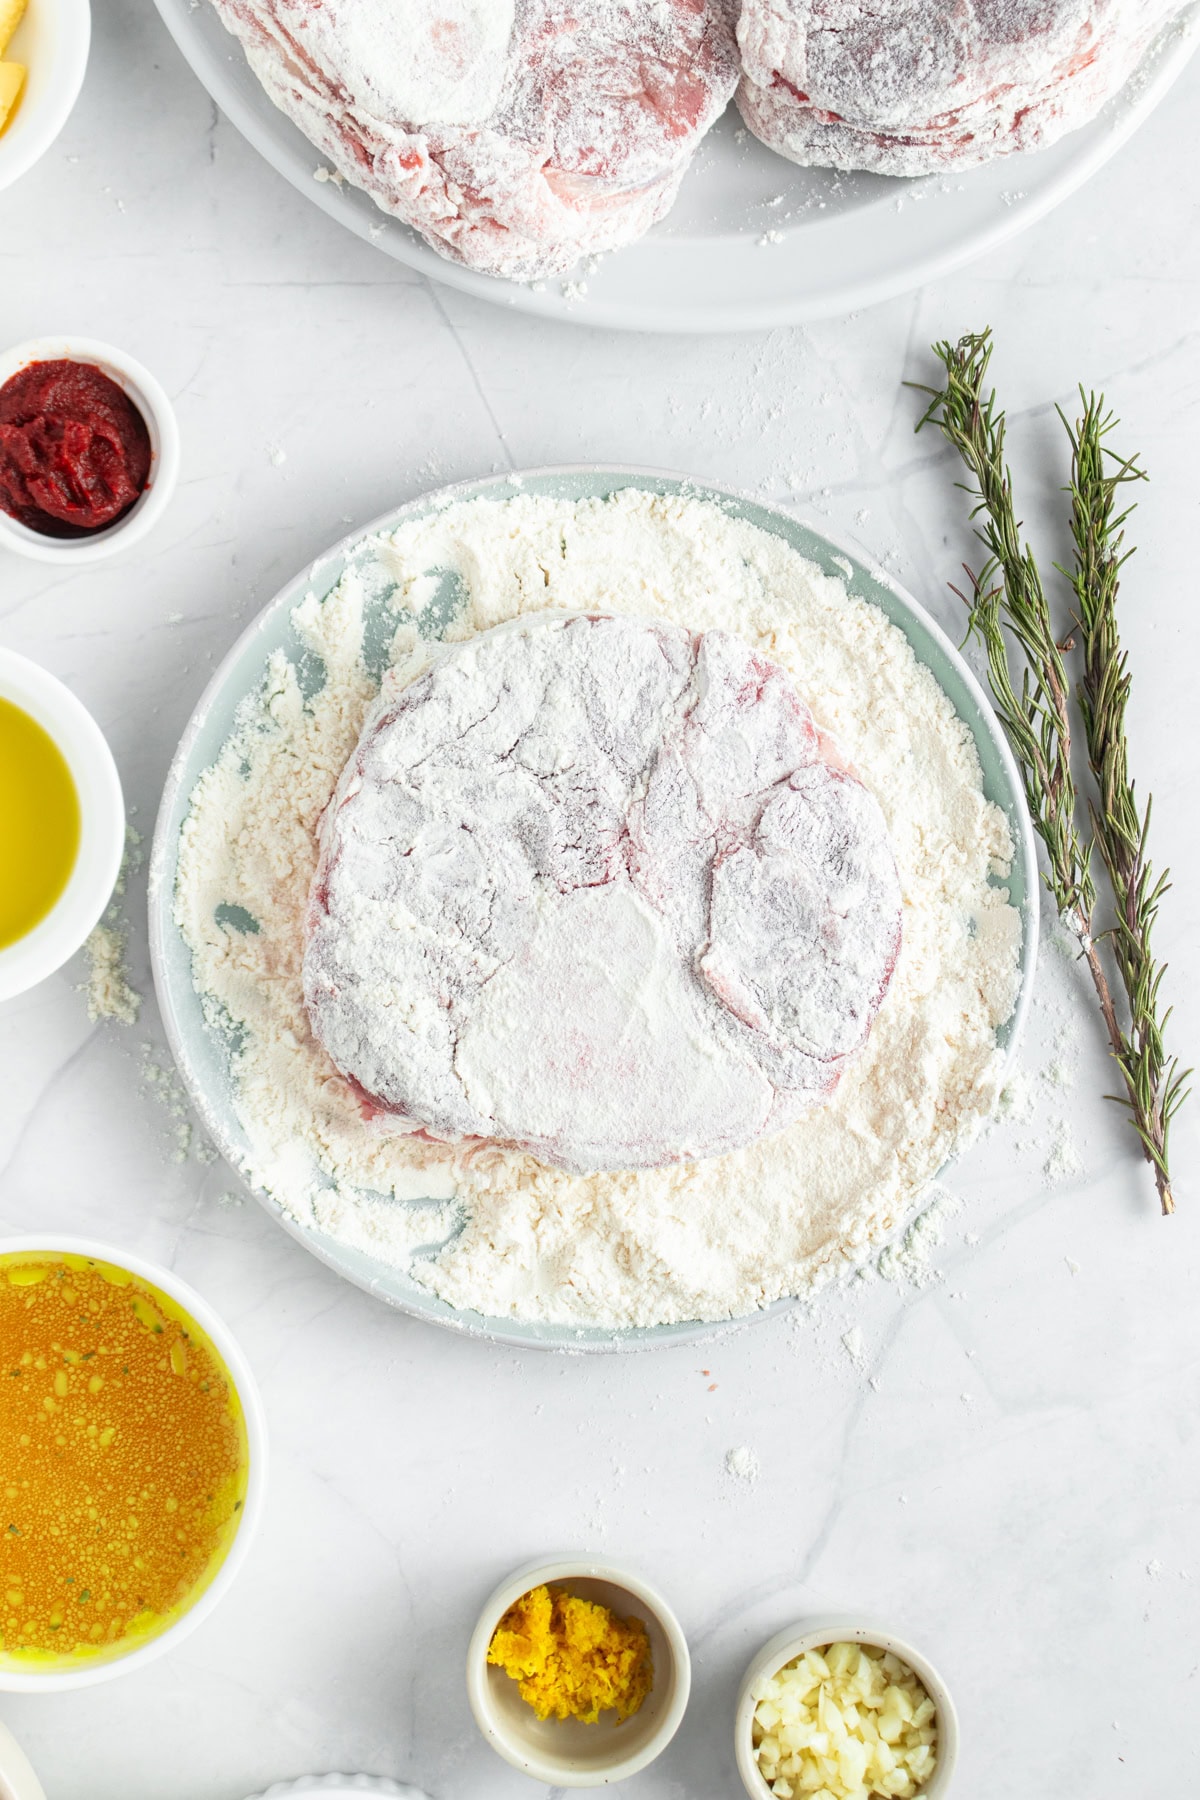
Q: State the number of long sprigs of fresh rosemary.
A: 2